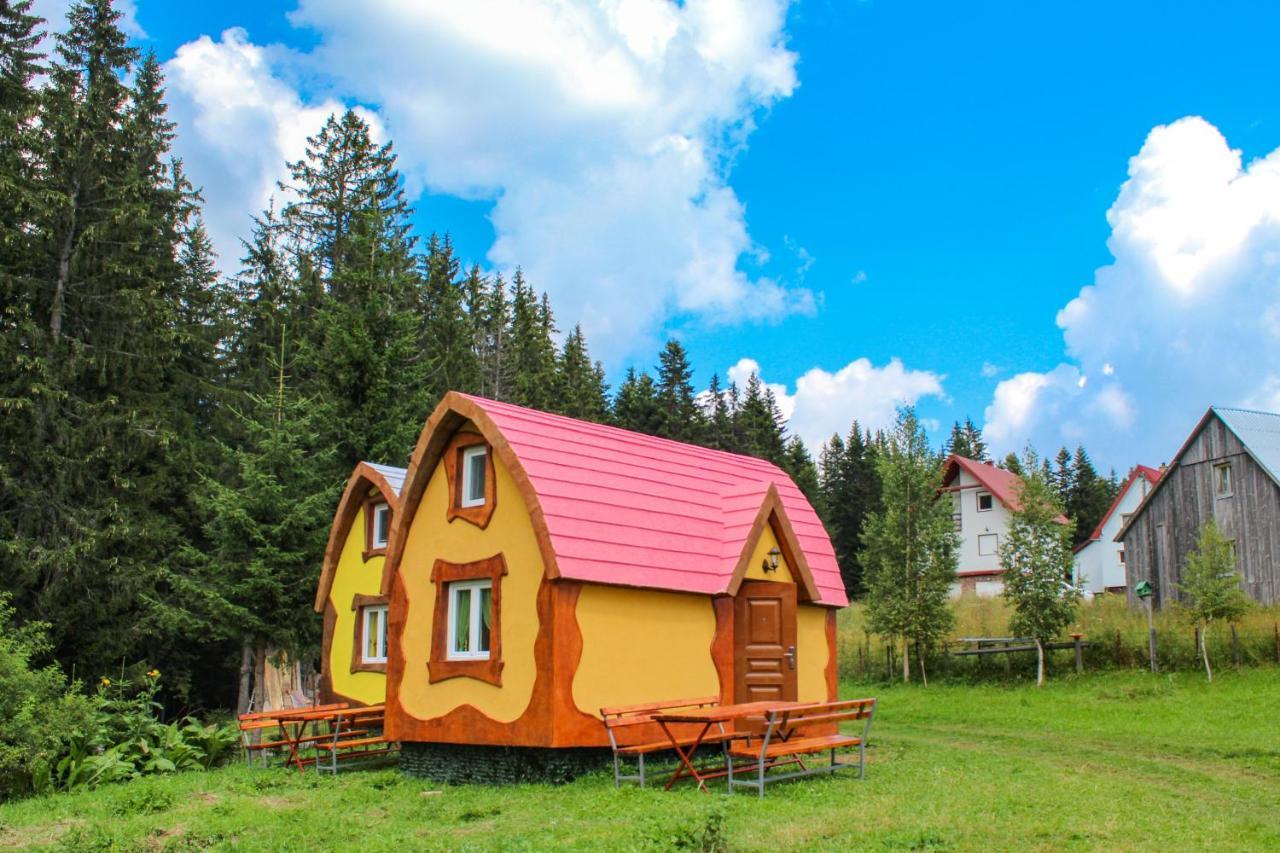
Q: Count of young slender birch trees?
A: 3